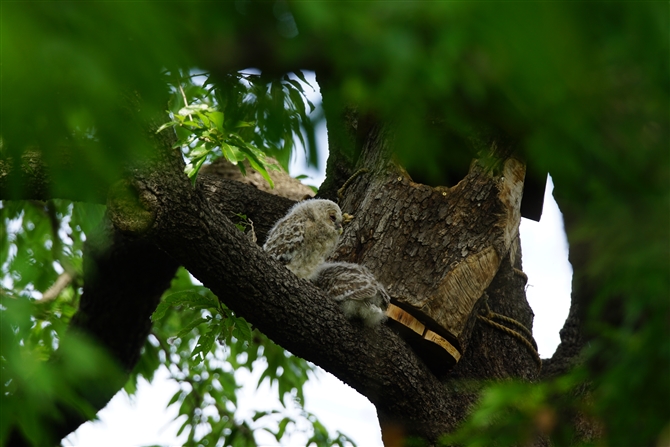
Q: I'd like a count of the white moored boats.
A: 0